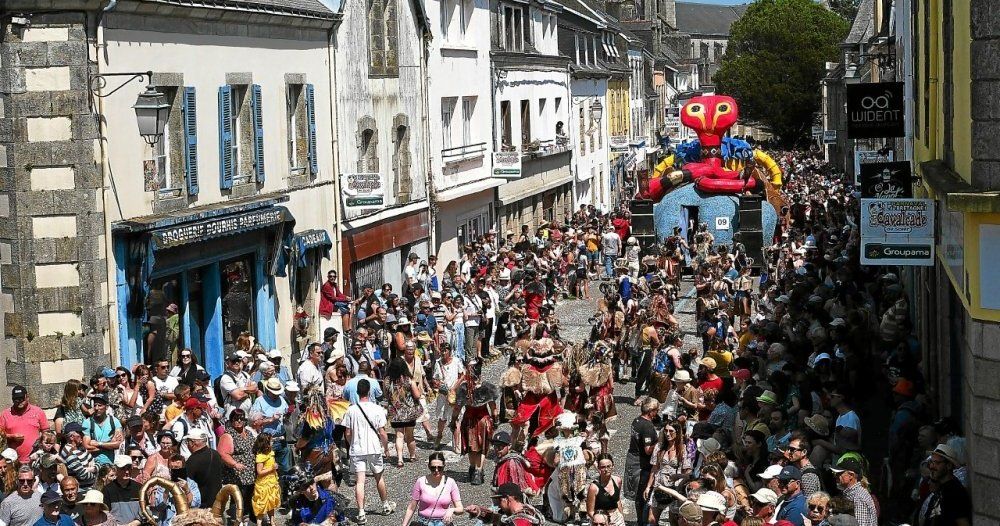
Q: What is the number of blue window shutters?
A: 4